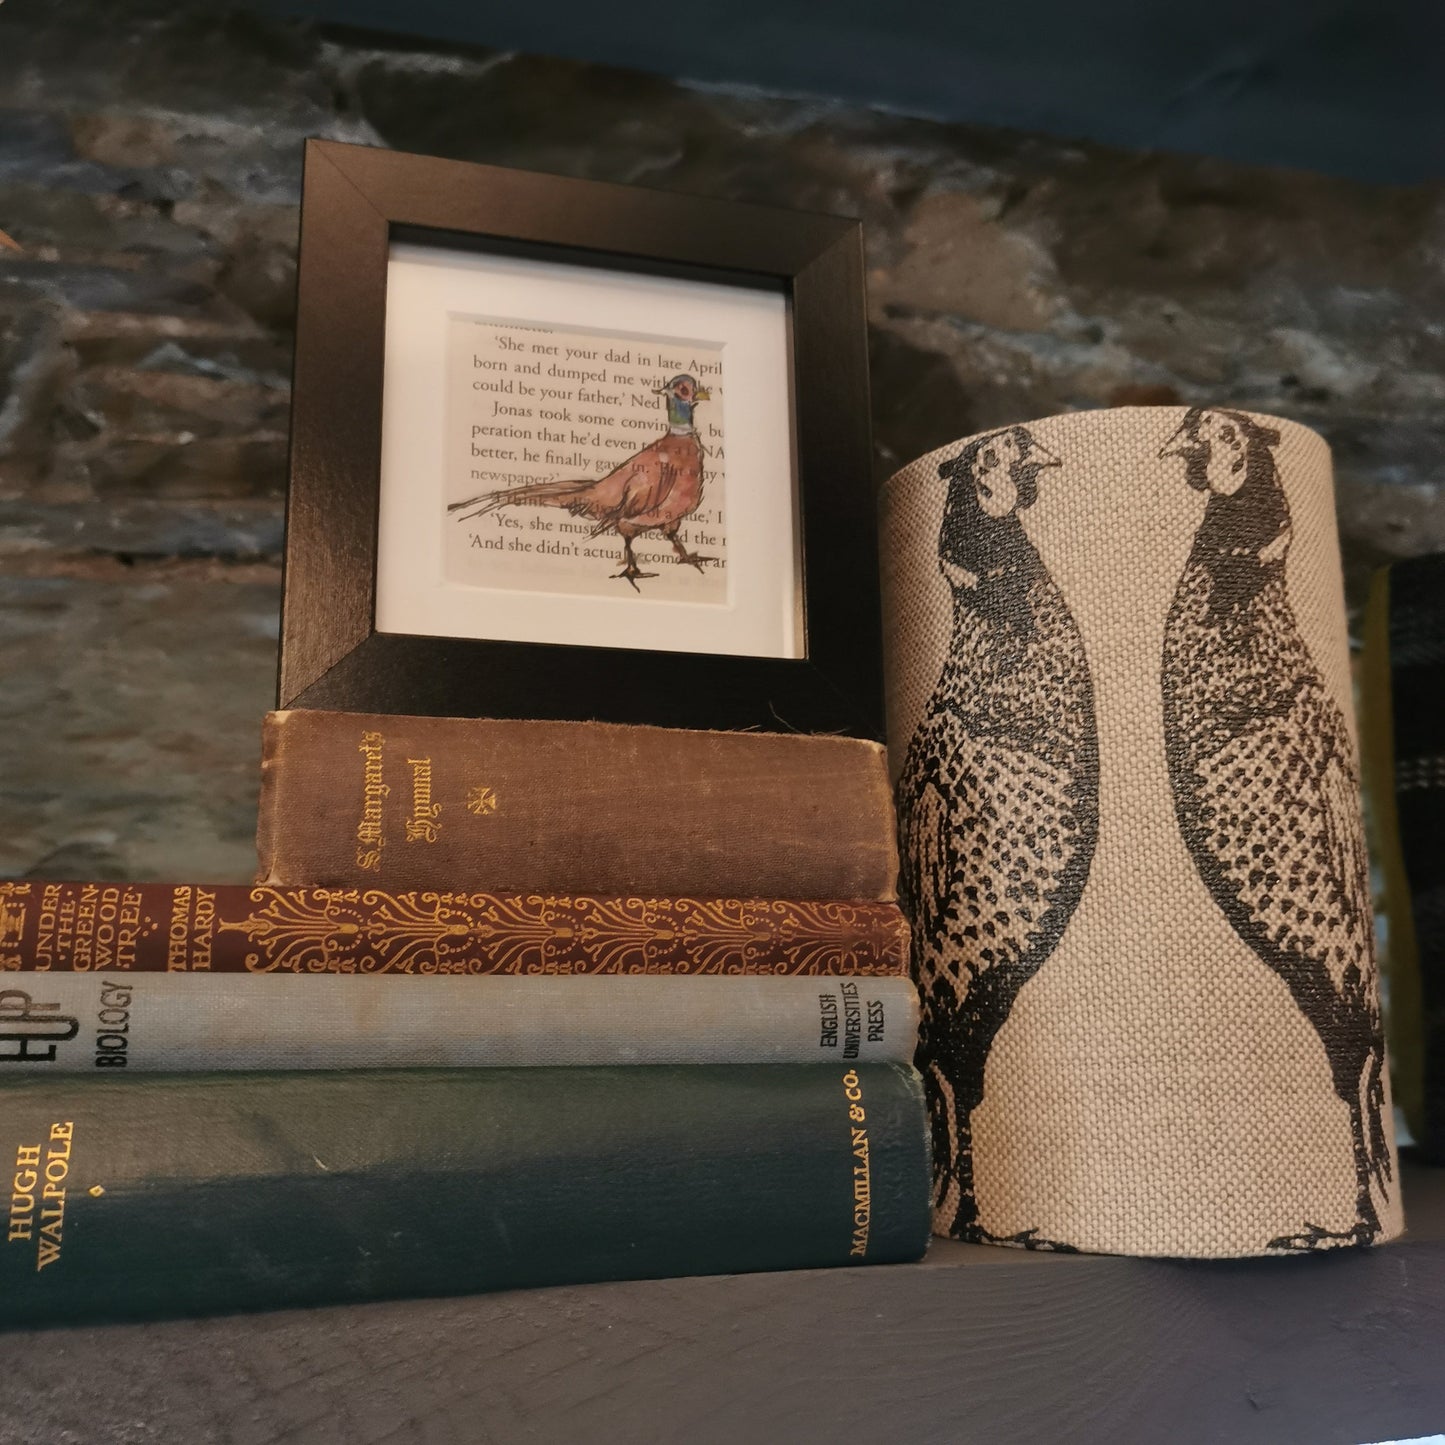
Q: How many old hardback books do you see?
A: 4